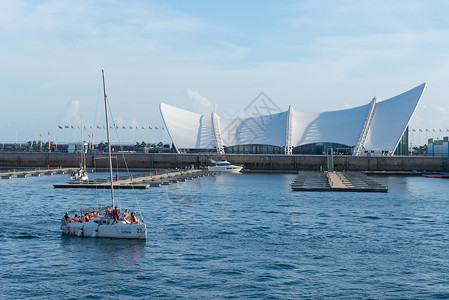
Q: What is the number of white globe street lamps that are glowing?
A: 0